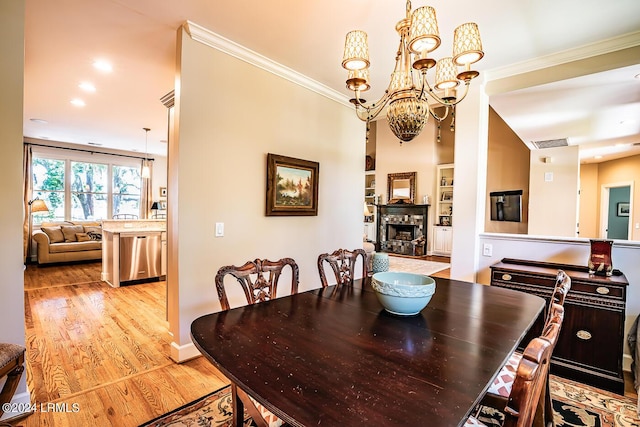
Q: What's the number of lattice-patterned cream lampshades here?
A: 6